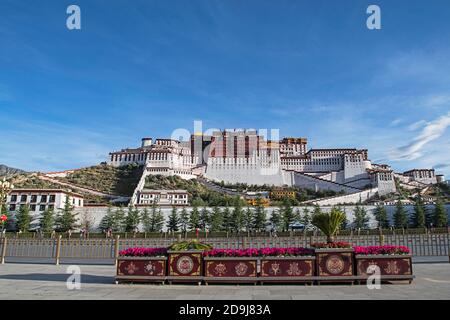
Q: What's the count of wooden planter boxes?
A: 6